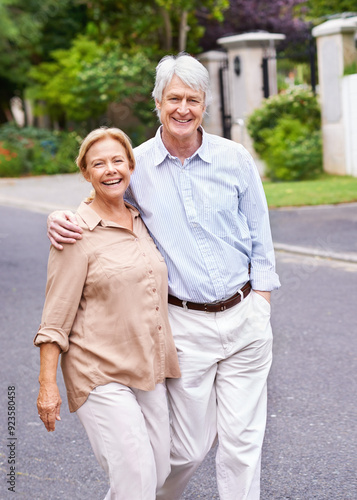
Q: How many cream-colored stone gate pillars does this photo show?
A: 3